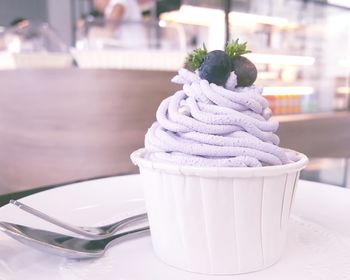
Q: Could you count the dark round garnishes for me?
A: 2